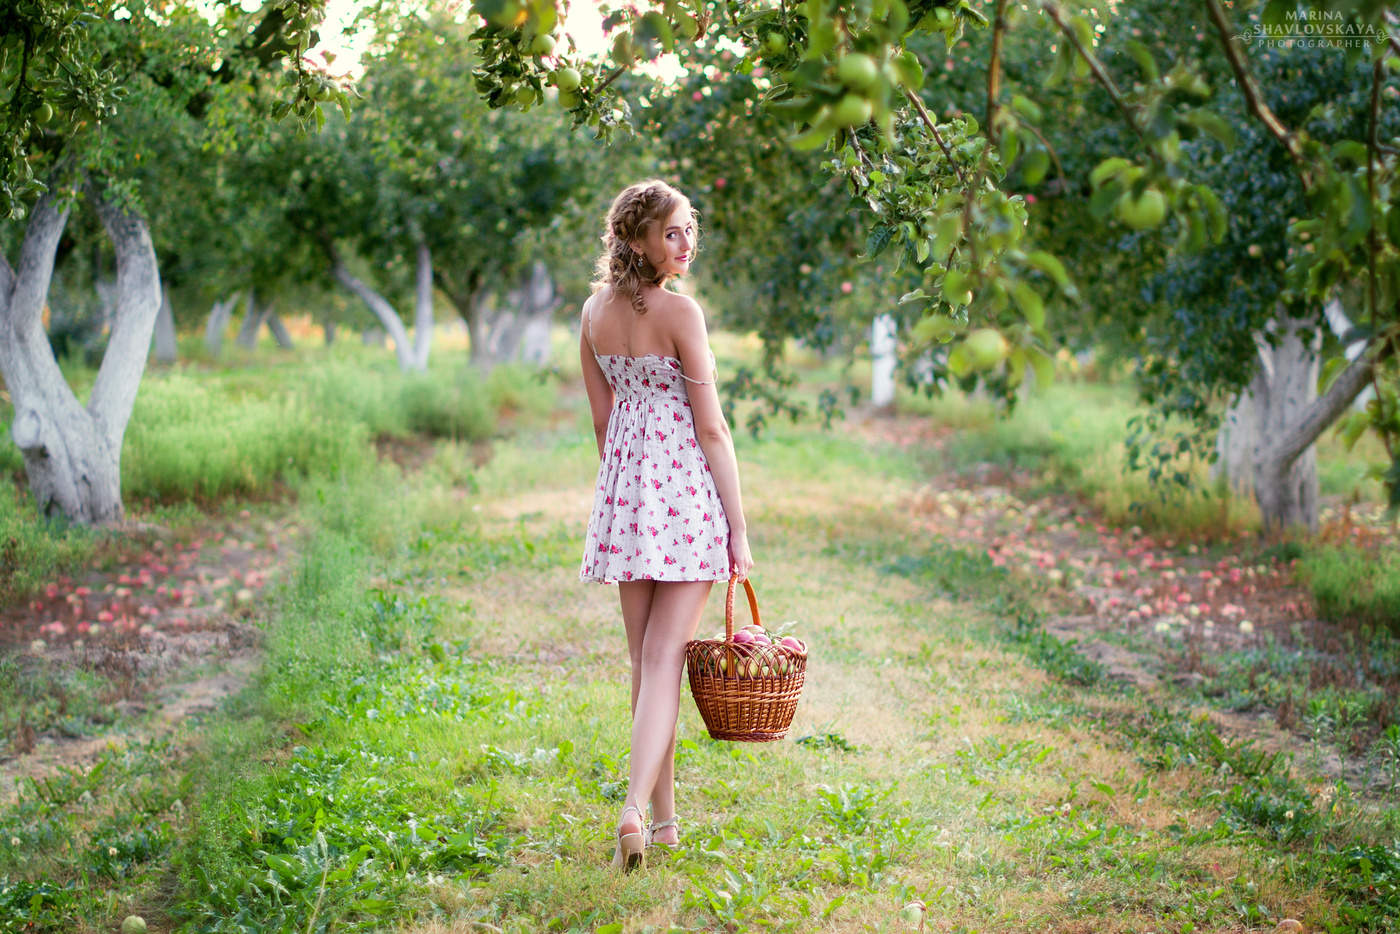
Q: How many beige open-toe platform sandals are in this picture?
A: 2